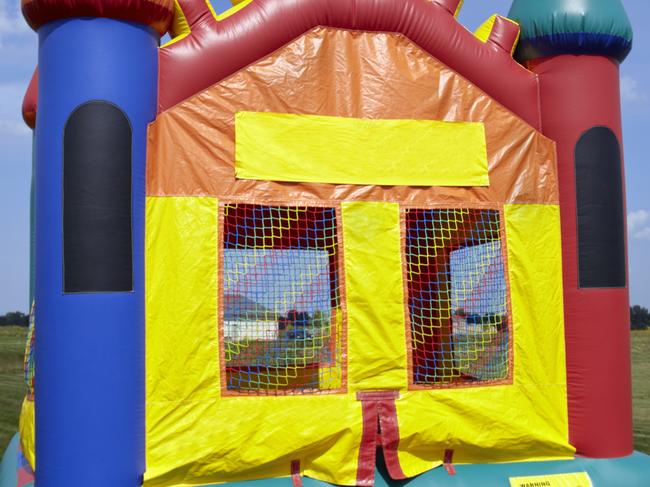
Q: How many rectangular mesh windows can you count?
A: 2